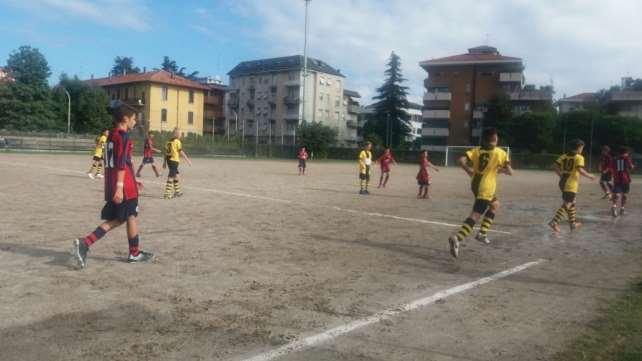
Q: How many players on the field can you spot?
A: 12